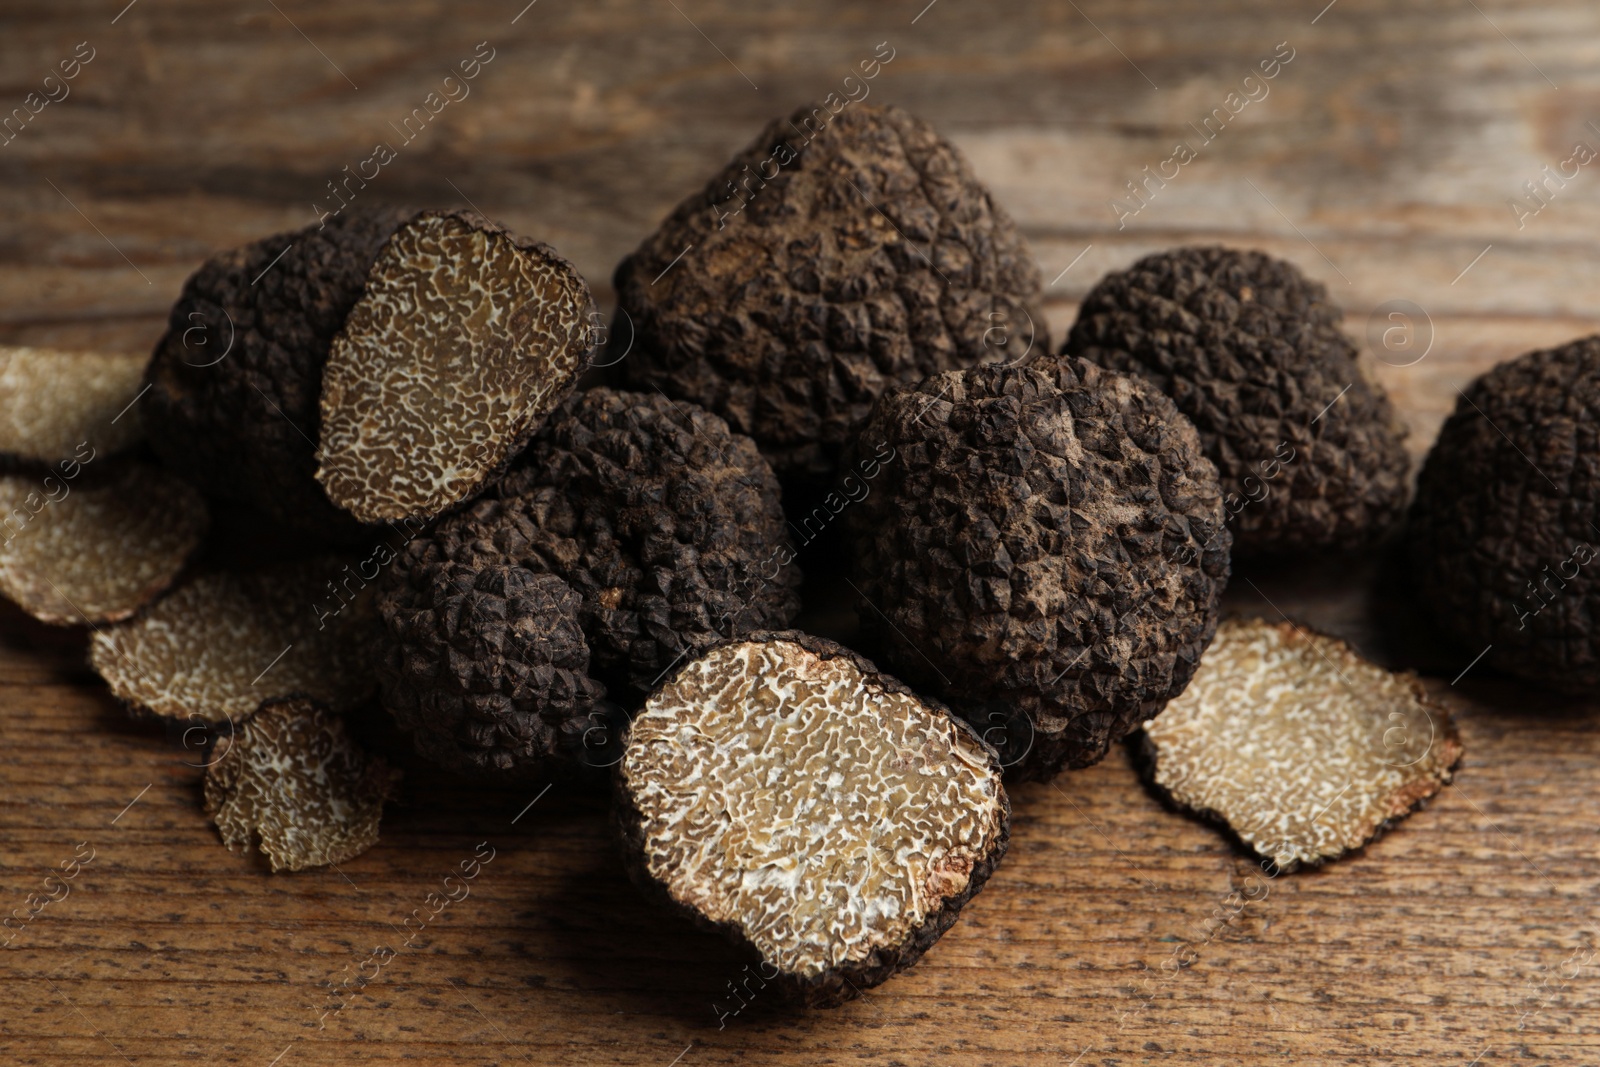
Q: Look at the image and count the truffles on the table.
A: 7